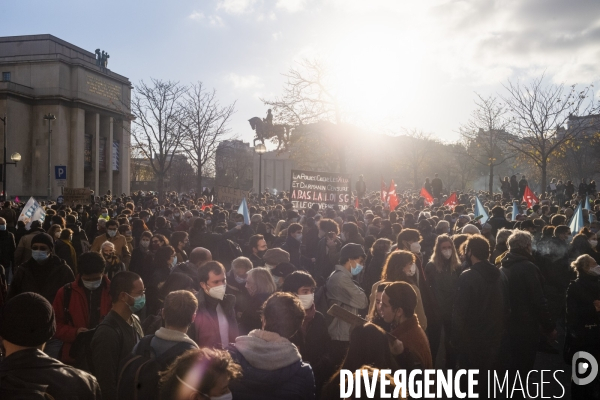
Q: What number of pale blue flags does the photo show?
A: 5